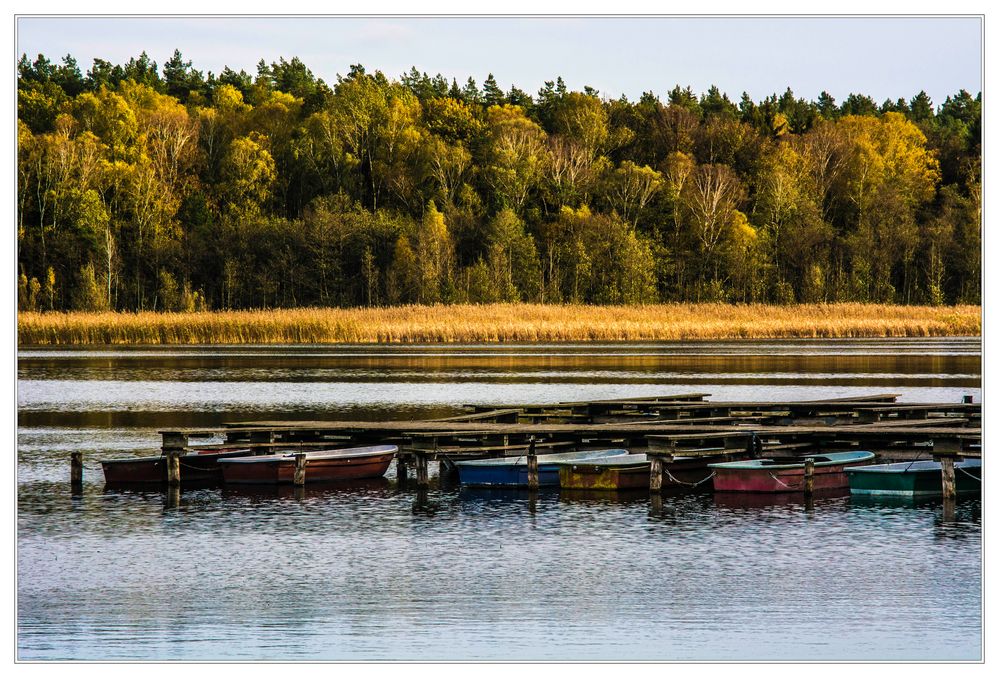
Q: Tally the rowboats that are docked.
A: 6